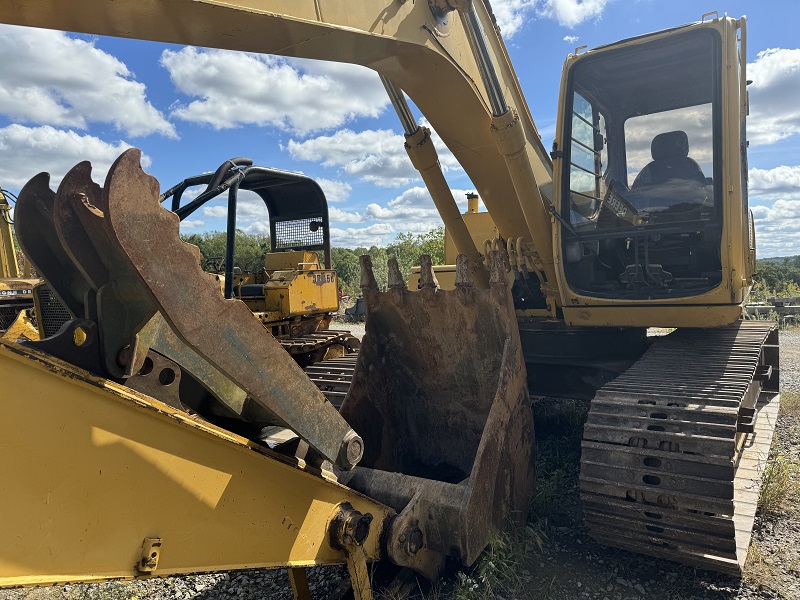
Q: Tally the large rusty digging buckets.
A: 1